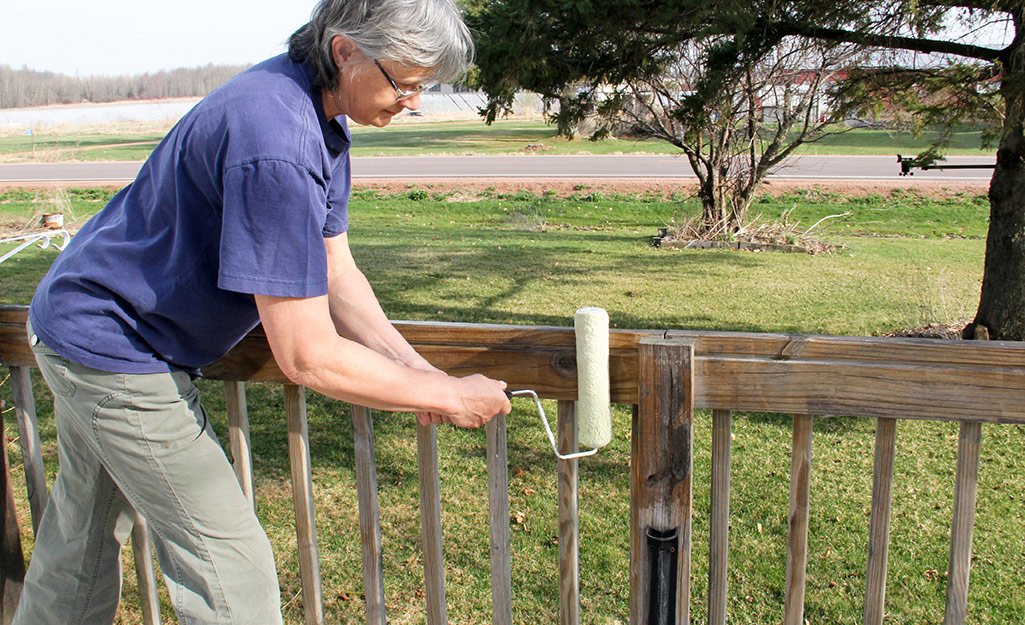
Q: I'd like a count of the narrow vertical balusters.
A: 12